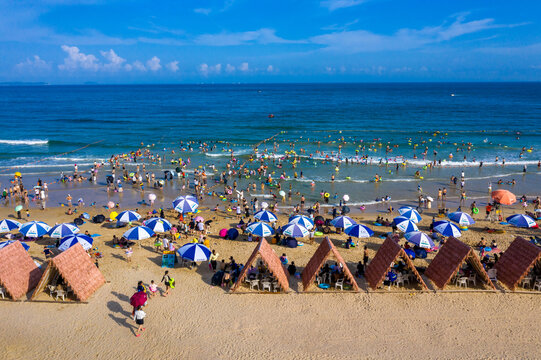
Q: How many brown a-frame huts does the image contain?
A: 7